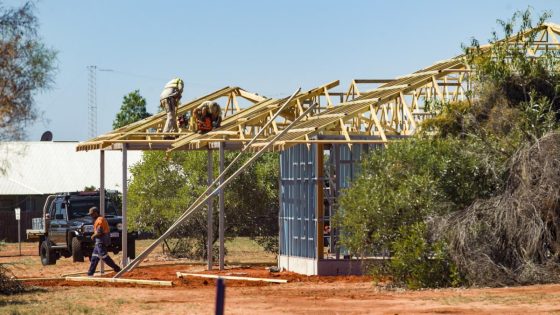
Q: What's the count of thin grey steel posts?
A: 4